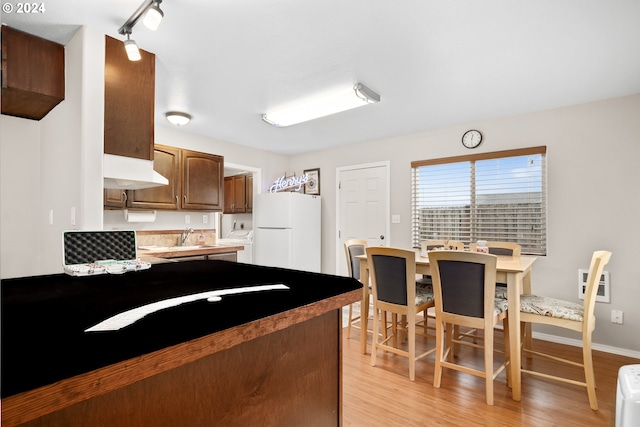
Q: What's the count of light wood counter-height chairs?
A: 6